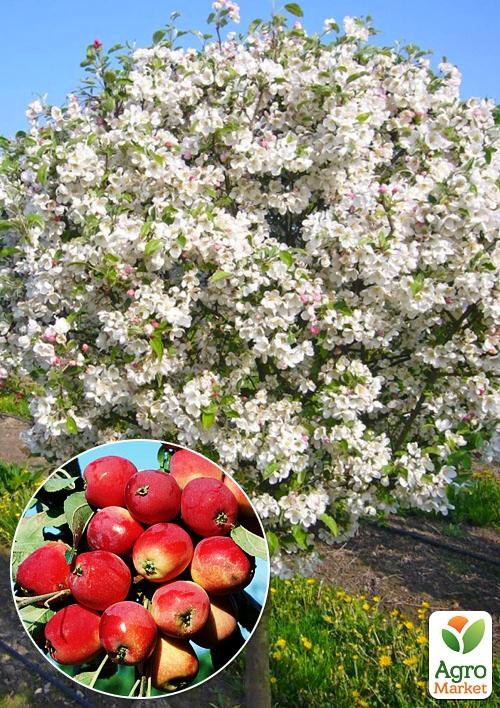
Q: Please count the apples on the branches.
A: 15